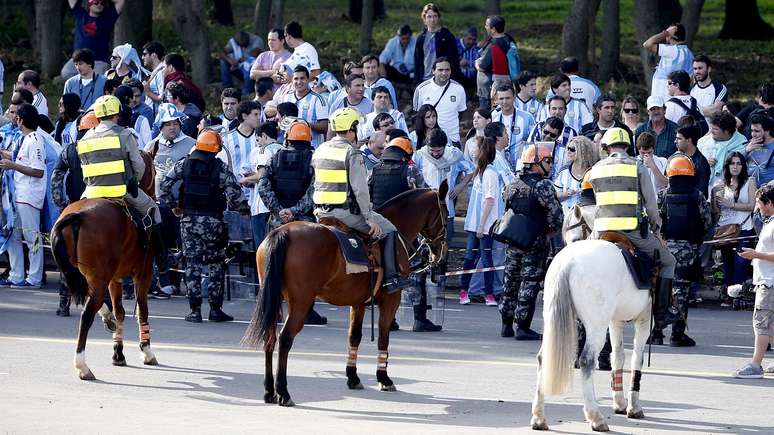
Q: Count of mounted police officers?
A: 3